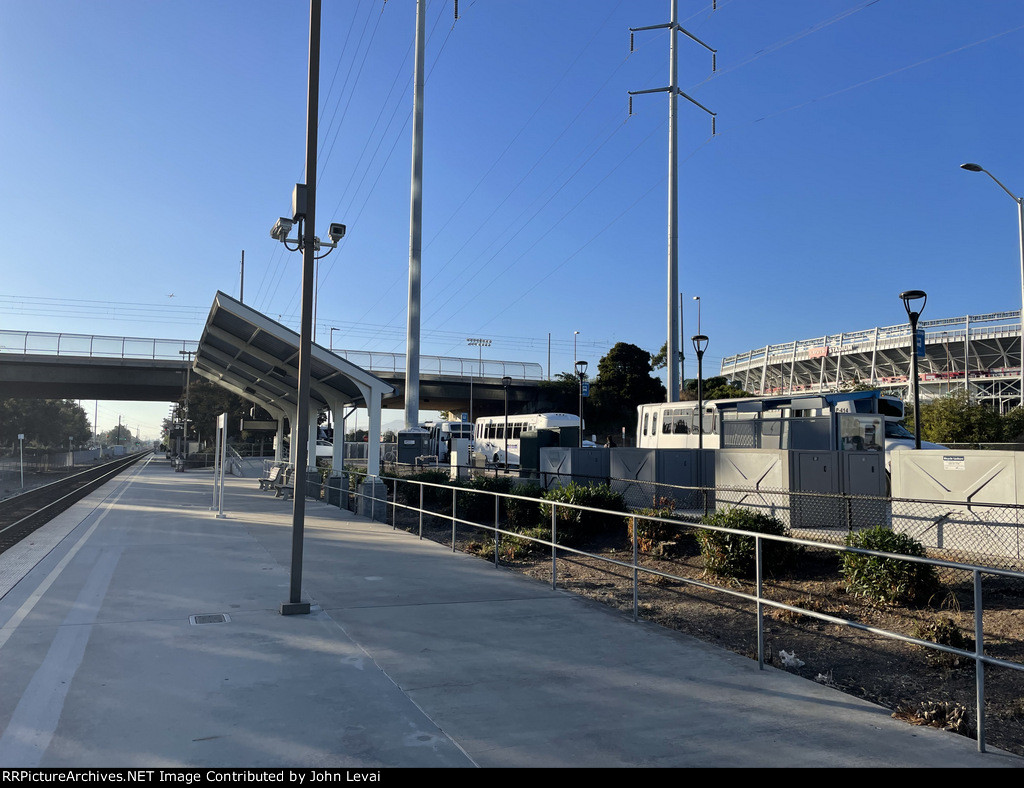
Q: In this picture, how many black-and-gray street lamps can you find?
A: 4